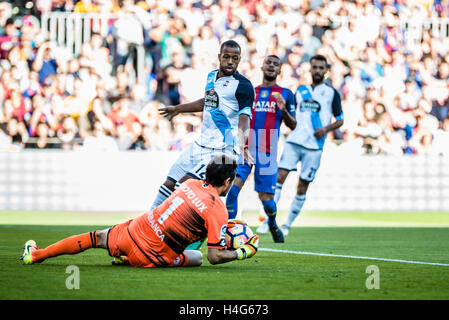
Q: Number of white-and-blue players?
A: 2